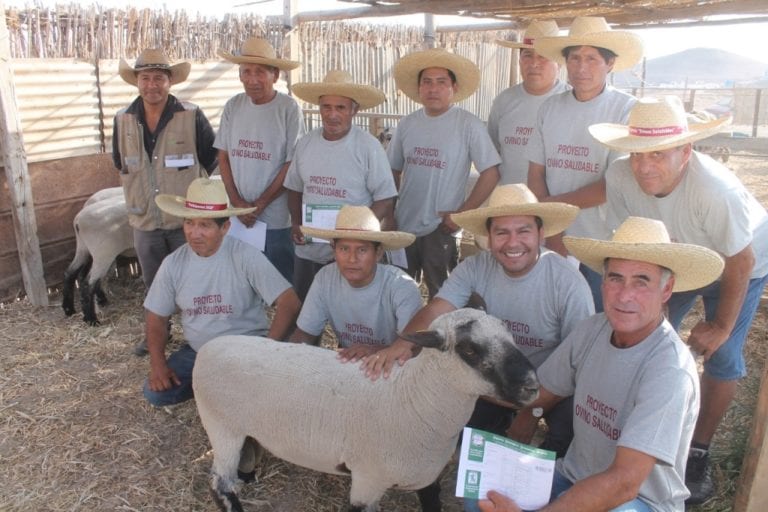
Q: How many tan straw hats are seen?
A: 11